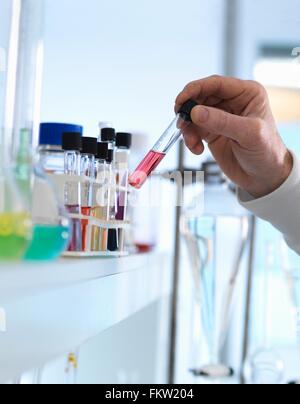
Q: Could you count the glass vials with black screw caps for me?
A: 7